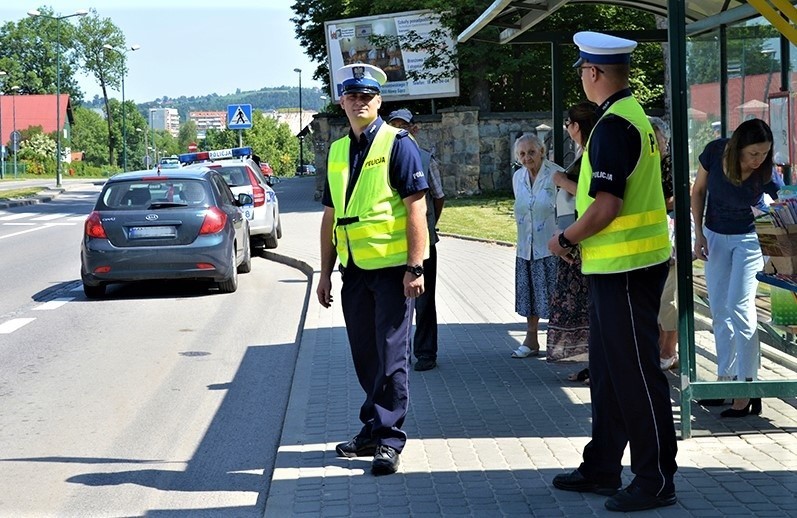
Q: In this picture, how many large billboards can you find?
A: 1